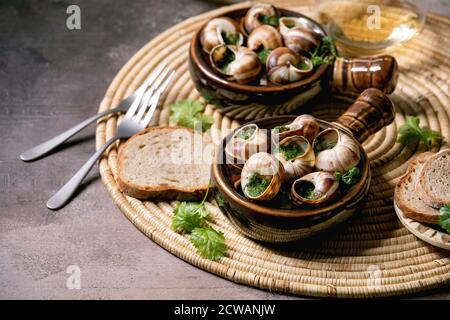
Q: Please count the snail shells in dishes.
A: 12